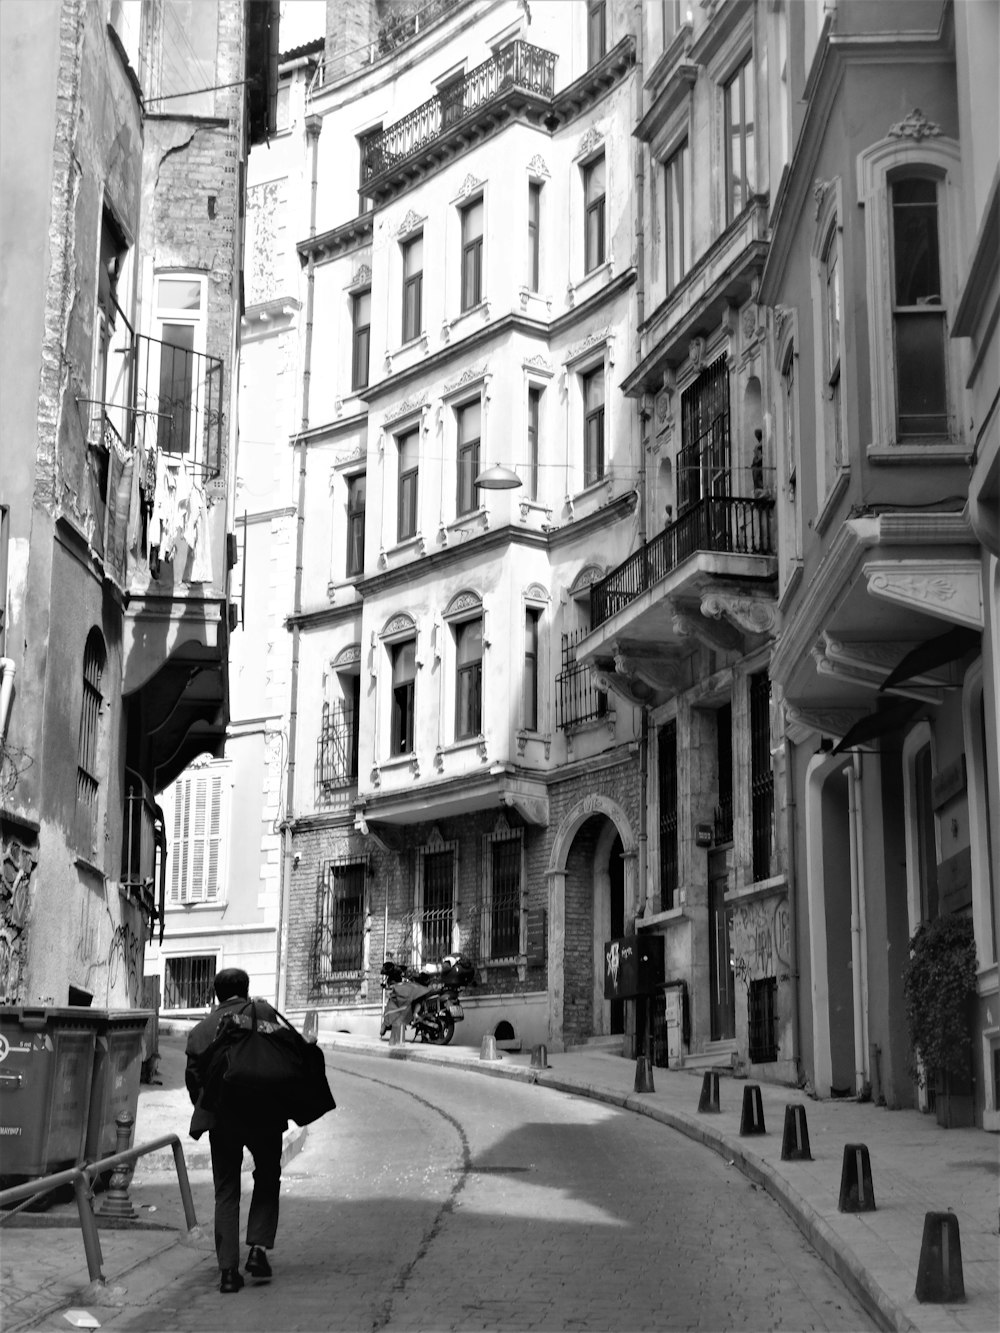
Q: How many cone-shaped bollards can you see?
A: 10